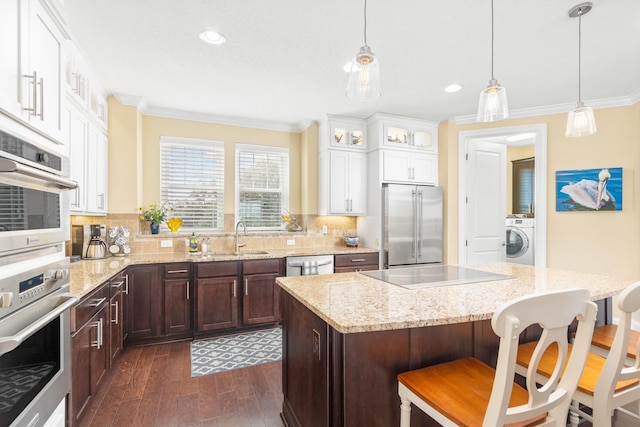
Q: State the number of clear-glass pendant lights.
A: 3